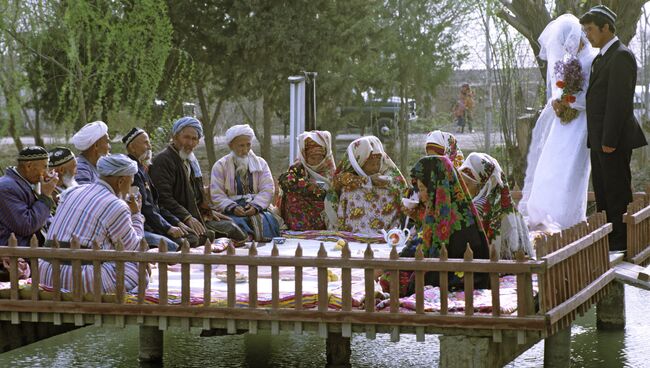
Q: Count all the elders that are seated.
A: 12